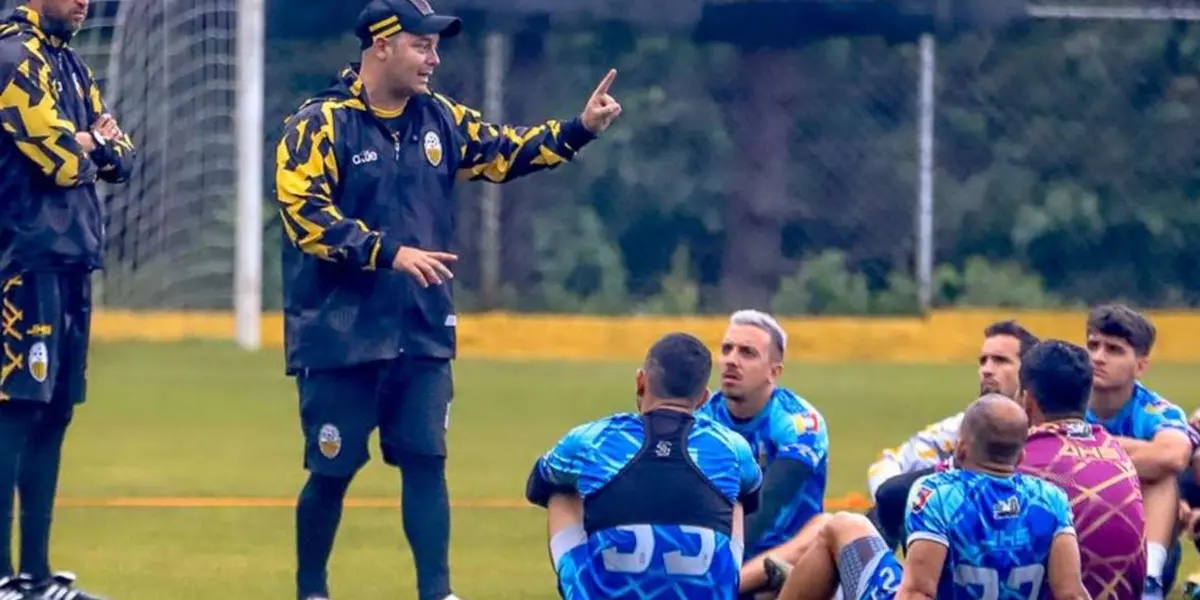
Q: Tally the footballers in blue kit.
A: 4